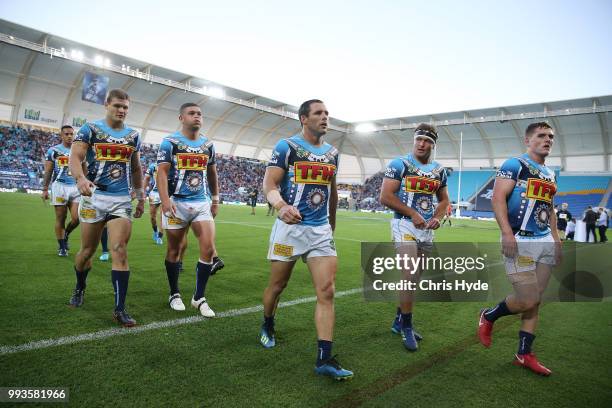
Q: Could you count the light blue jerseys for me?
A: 7